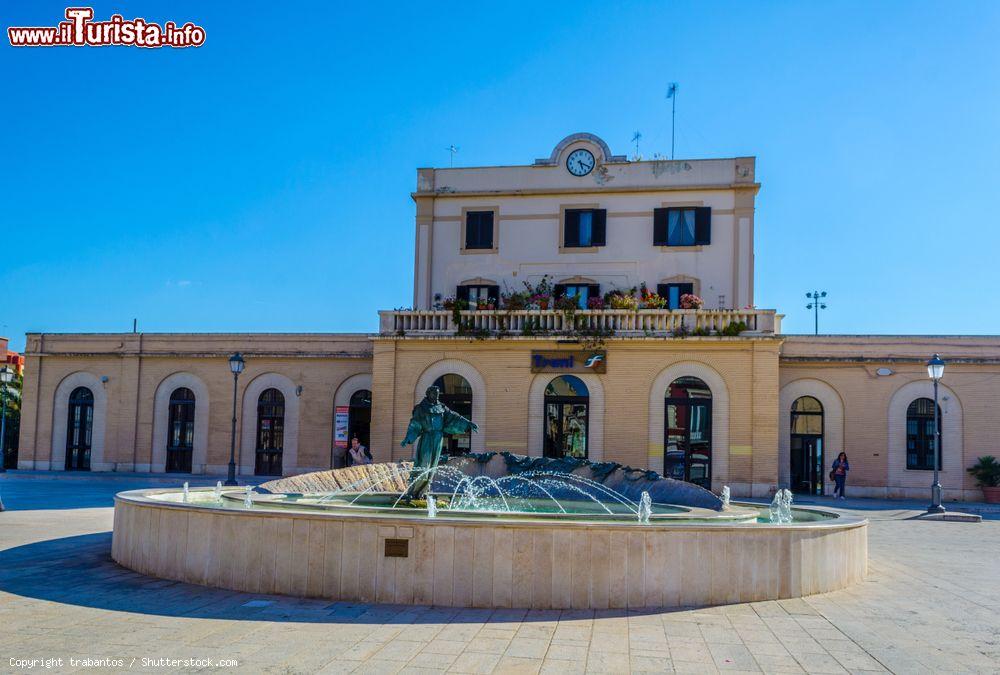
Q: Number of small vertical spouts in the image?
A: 7